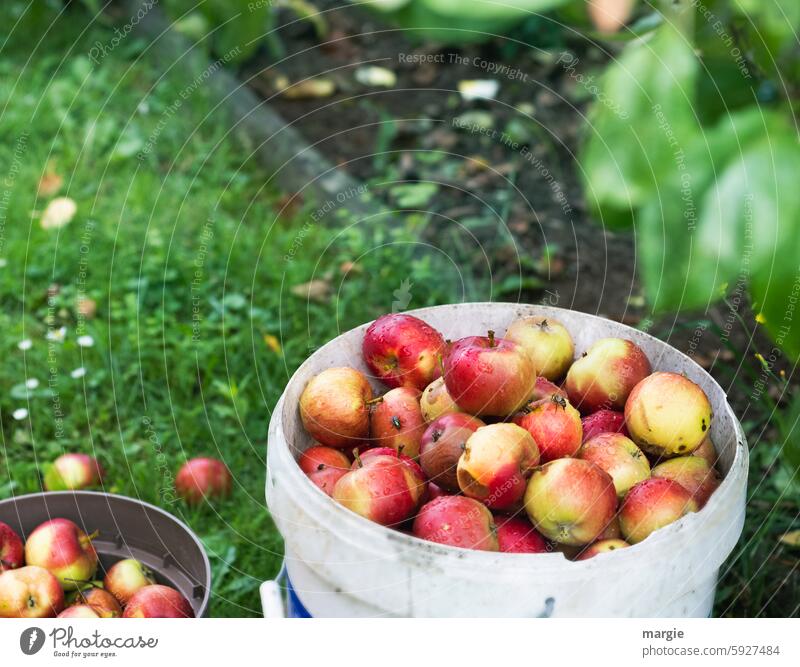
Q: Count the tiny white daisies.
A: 6